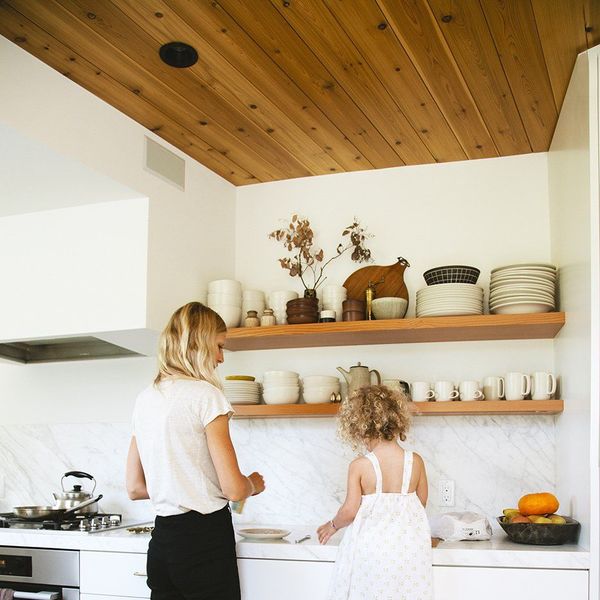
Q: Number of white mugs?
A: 6